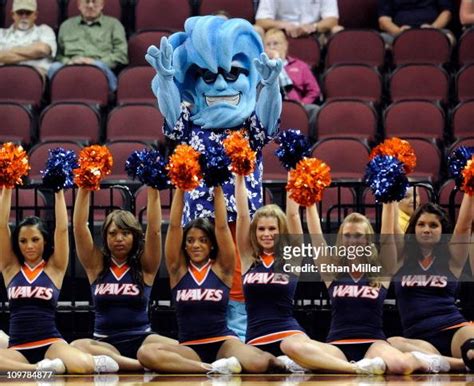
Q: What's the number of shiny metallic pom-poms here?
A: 13